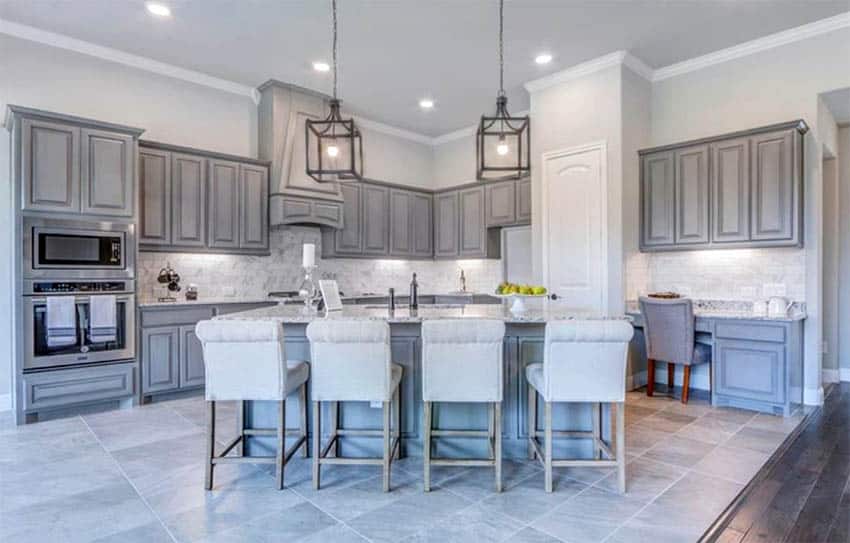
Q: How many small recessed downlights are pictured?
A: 4